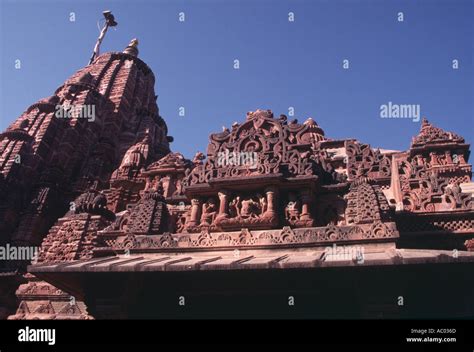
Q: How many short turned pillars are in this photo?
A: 4